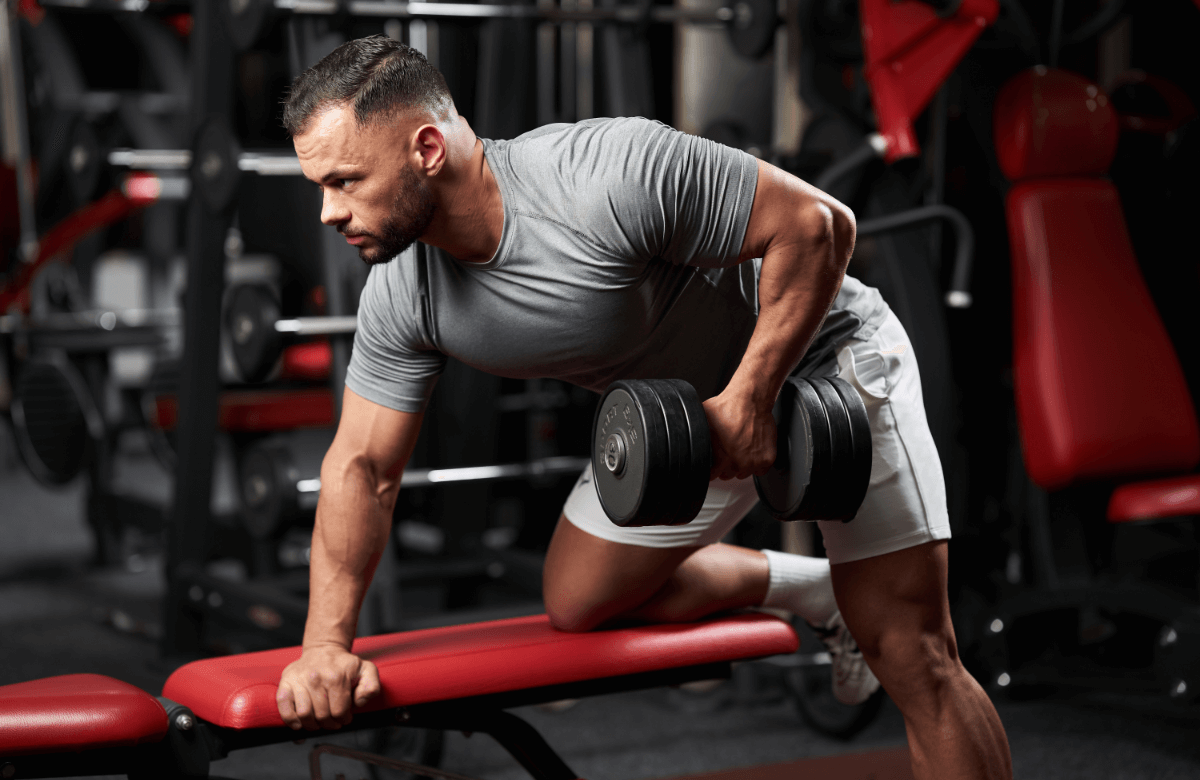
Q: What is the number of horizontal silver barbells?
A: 4